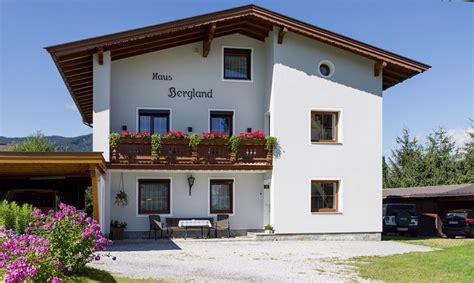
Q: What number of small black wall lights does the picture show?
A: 3